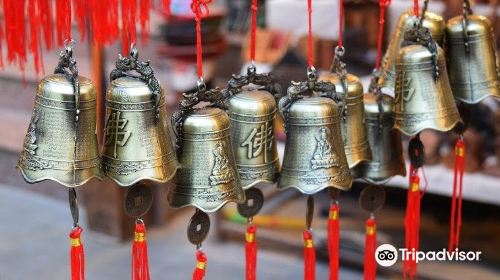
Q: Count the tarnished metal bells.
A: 10